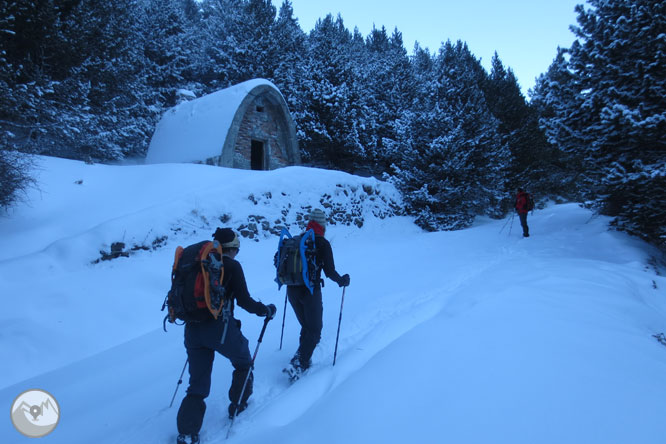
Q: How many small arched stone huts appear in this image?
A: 1